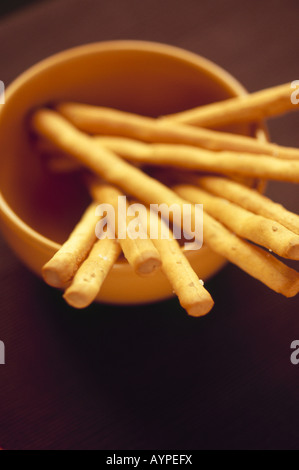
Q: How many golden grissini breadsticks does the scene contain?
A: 10